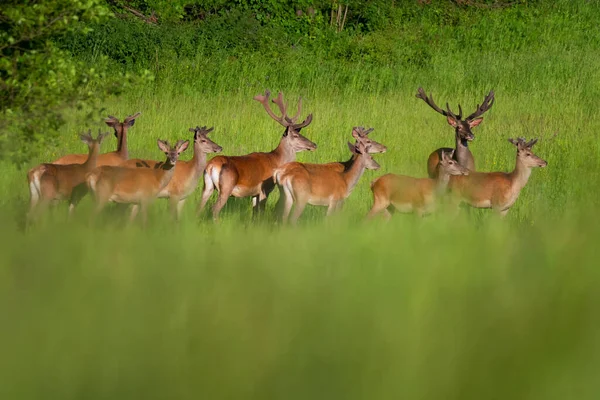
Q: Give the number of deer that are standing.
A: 10